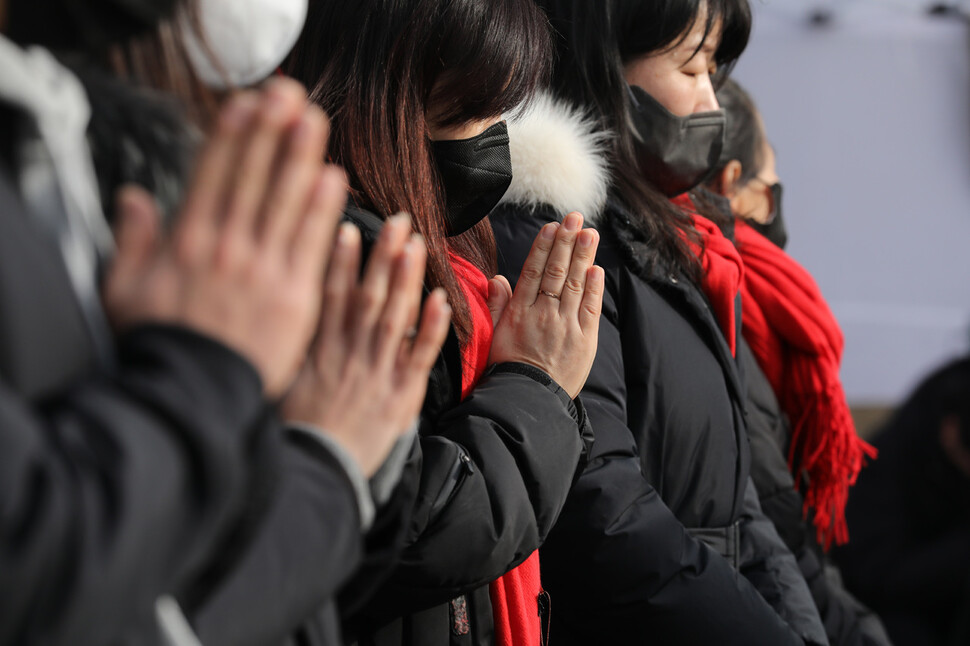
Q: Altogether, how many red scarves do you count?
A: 3